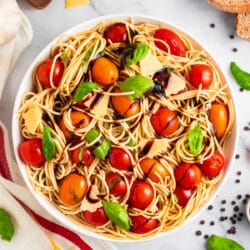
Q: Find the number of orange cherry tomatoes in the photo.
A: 6